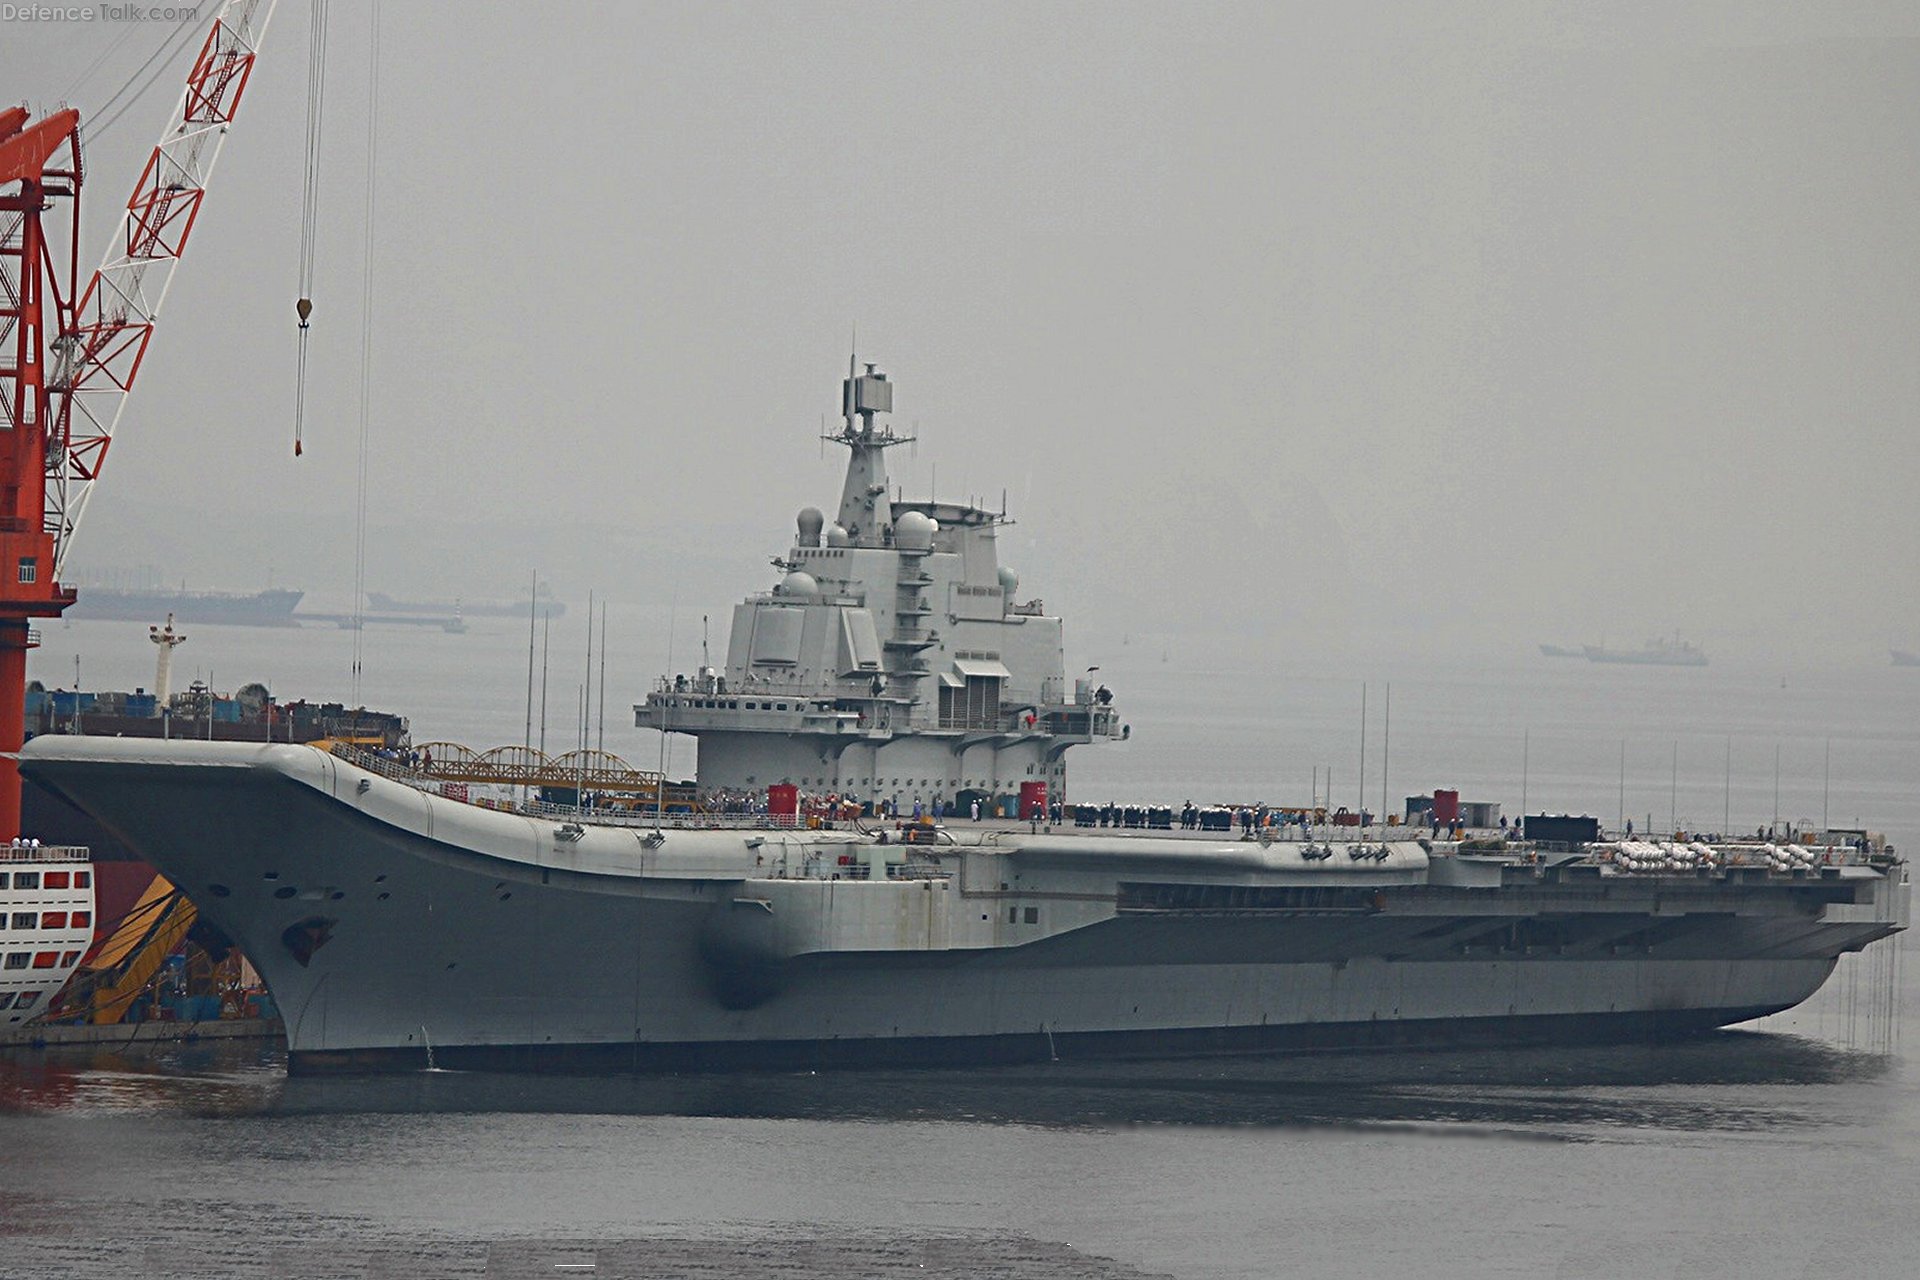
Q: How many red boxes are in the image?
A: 3